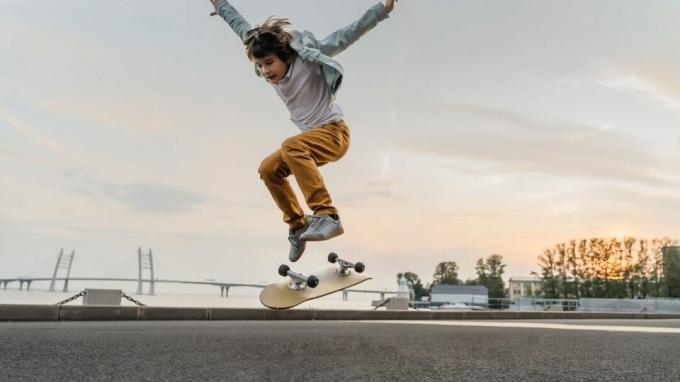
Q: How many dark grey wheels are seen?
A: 4